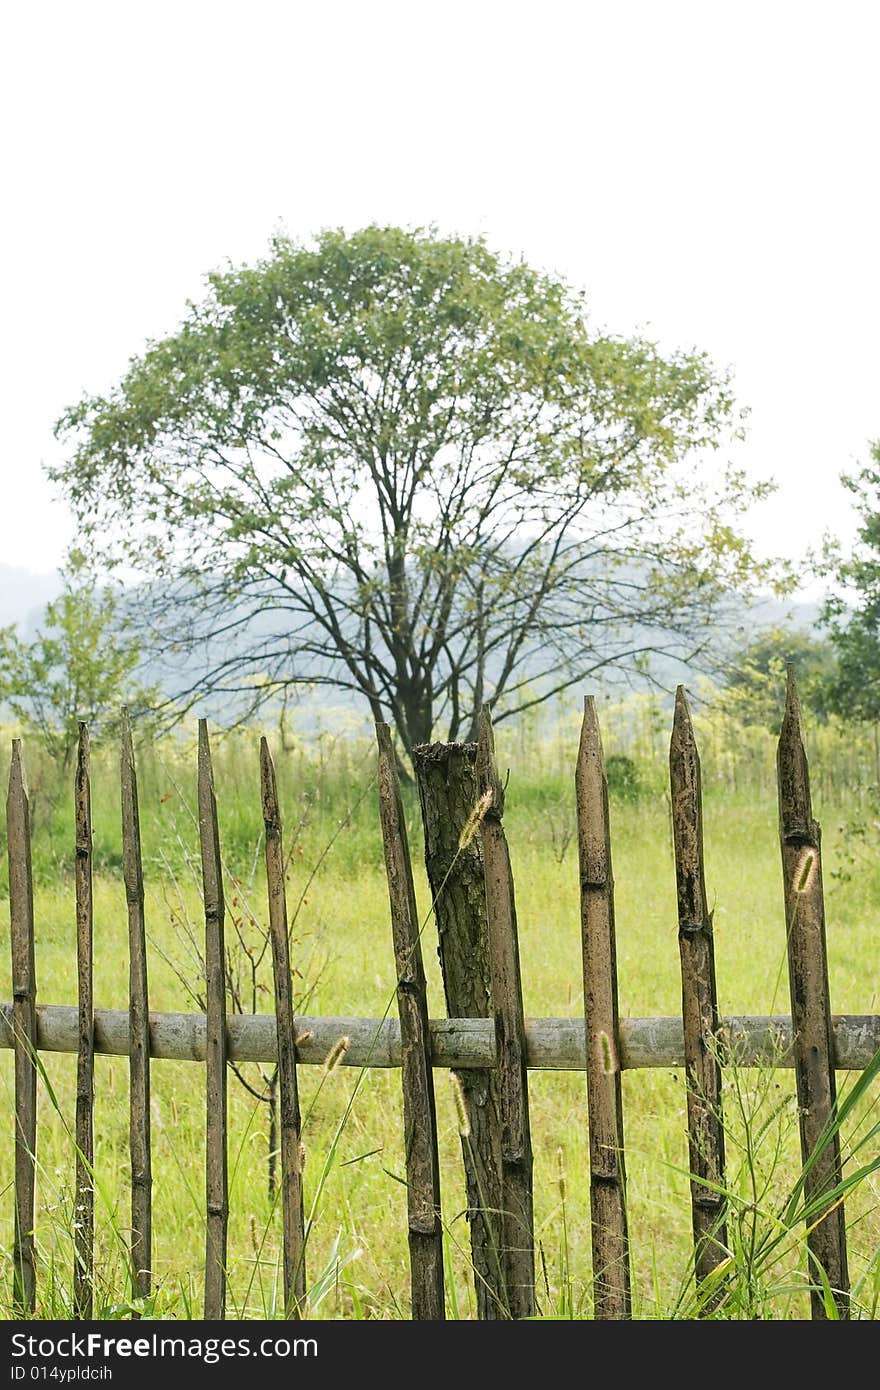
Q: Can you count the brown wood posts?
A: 11